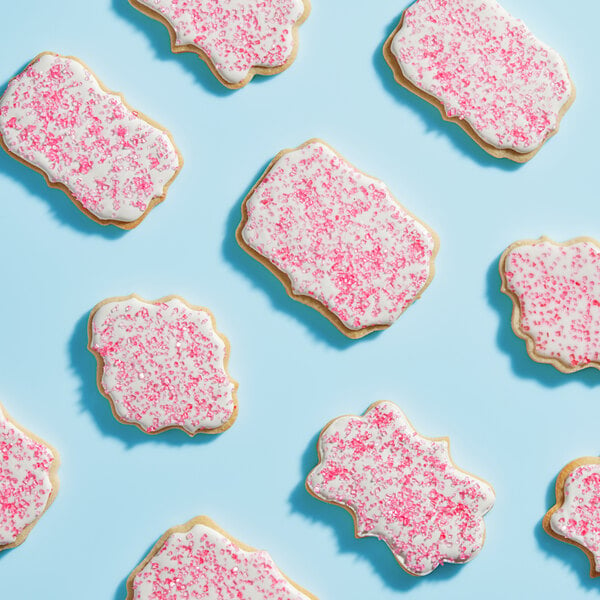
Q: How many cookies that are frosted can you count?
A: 10